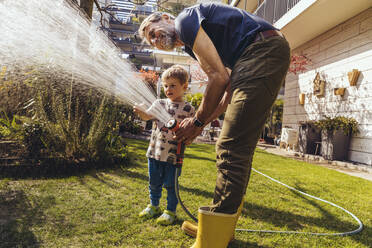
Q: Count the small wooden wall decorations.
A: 4